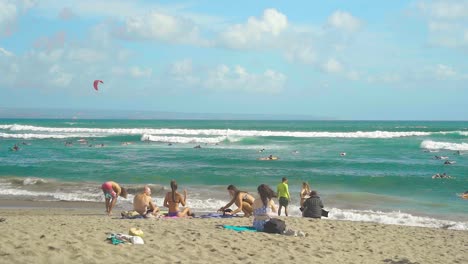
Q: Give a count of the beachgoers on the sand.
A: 8